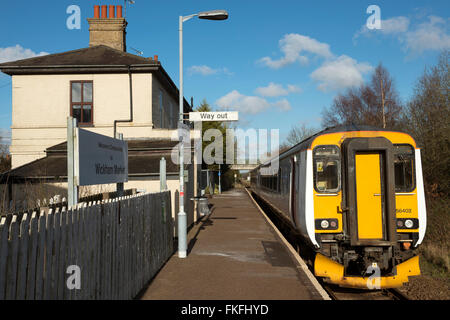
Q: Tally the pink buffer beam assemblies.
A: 0